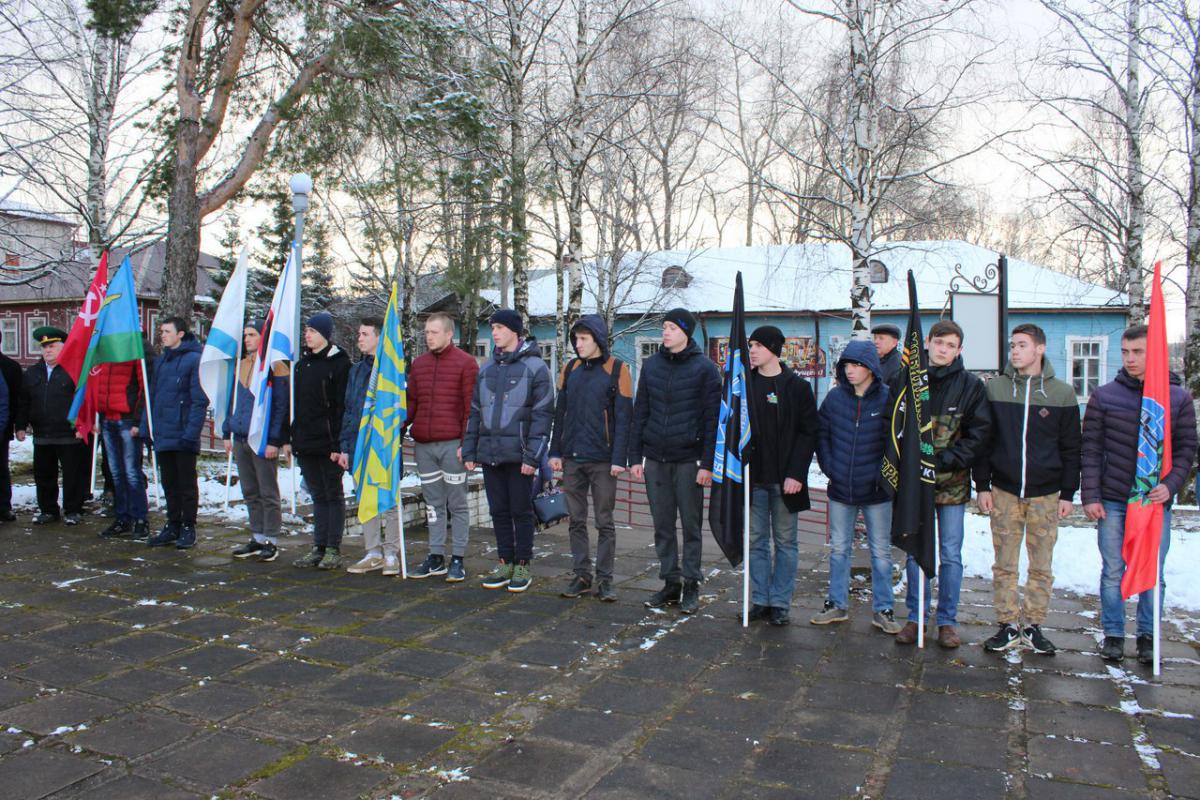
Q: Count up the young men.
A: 14